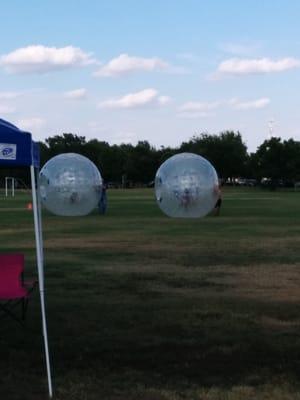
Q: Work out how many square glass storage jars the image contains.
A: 0